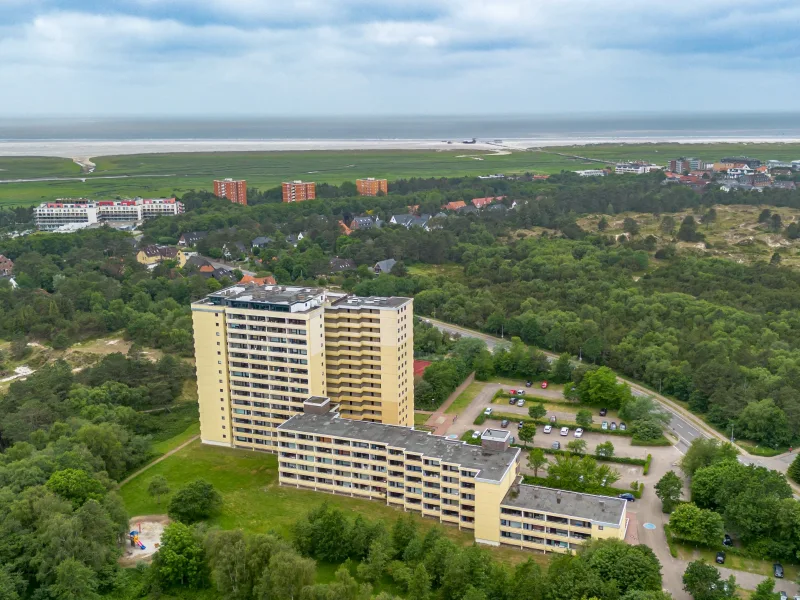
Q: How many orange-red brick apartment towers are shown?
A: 3